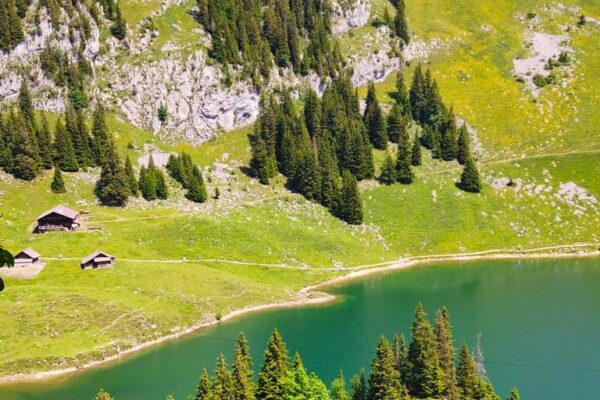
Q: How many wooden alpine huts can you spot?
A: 3